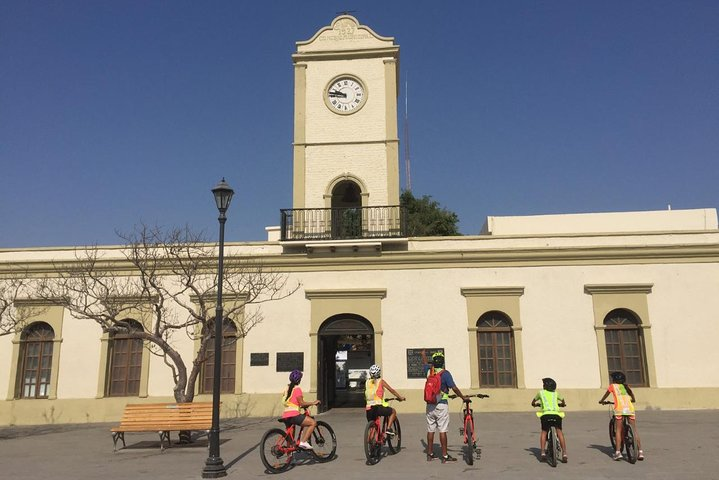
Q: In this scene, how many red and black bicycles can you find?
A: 3